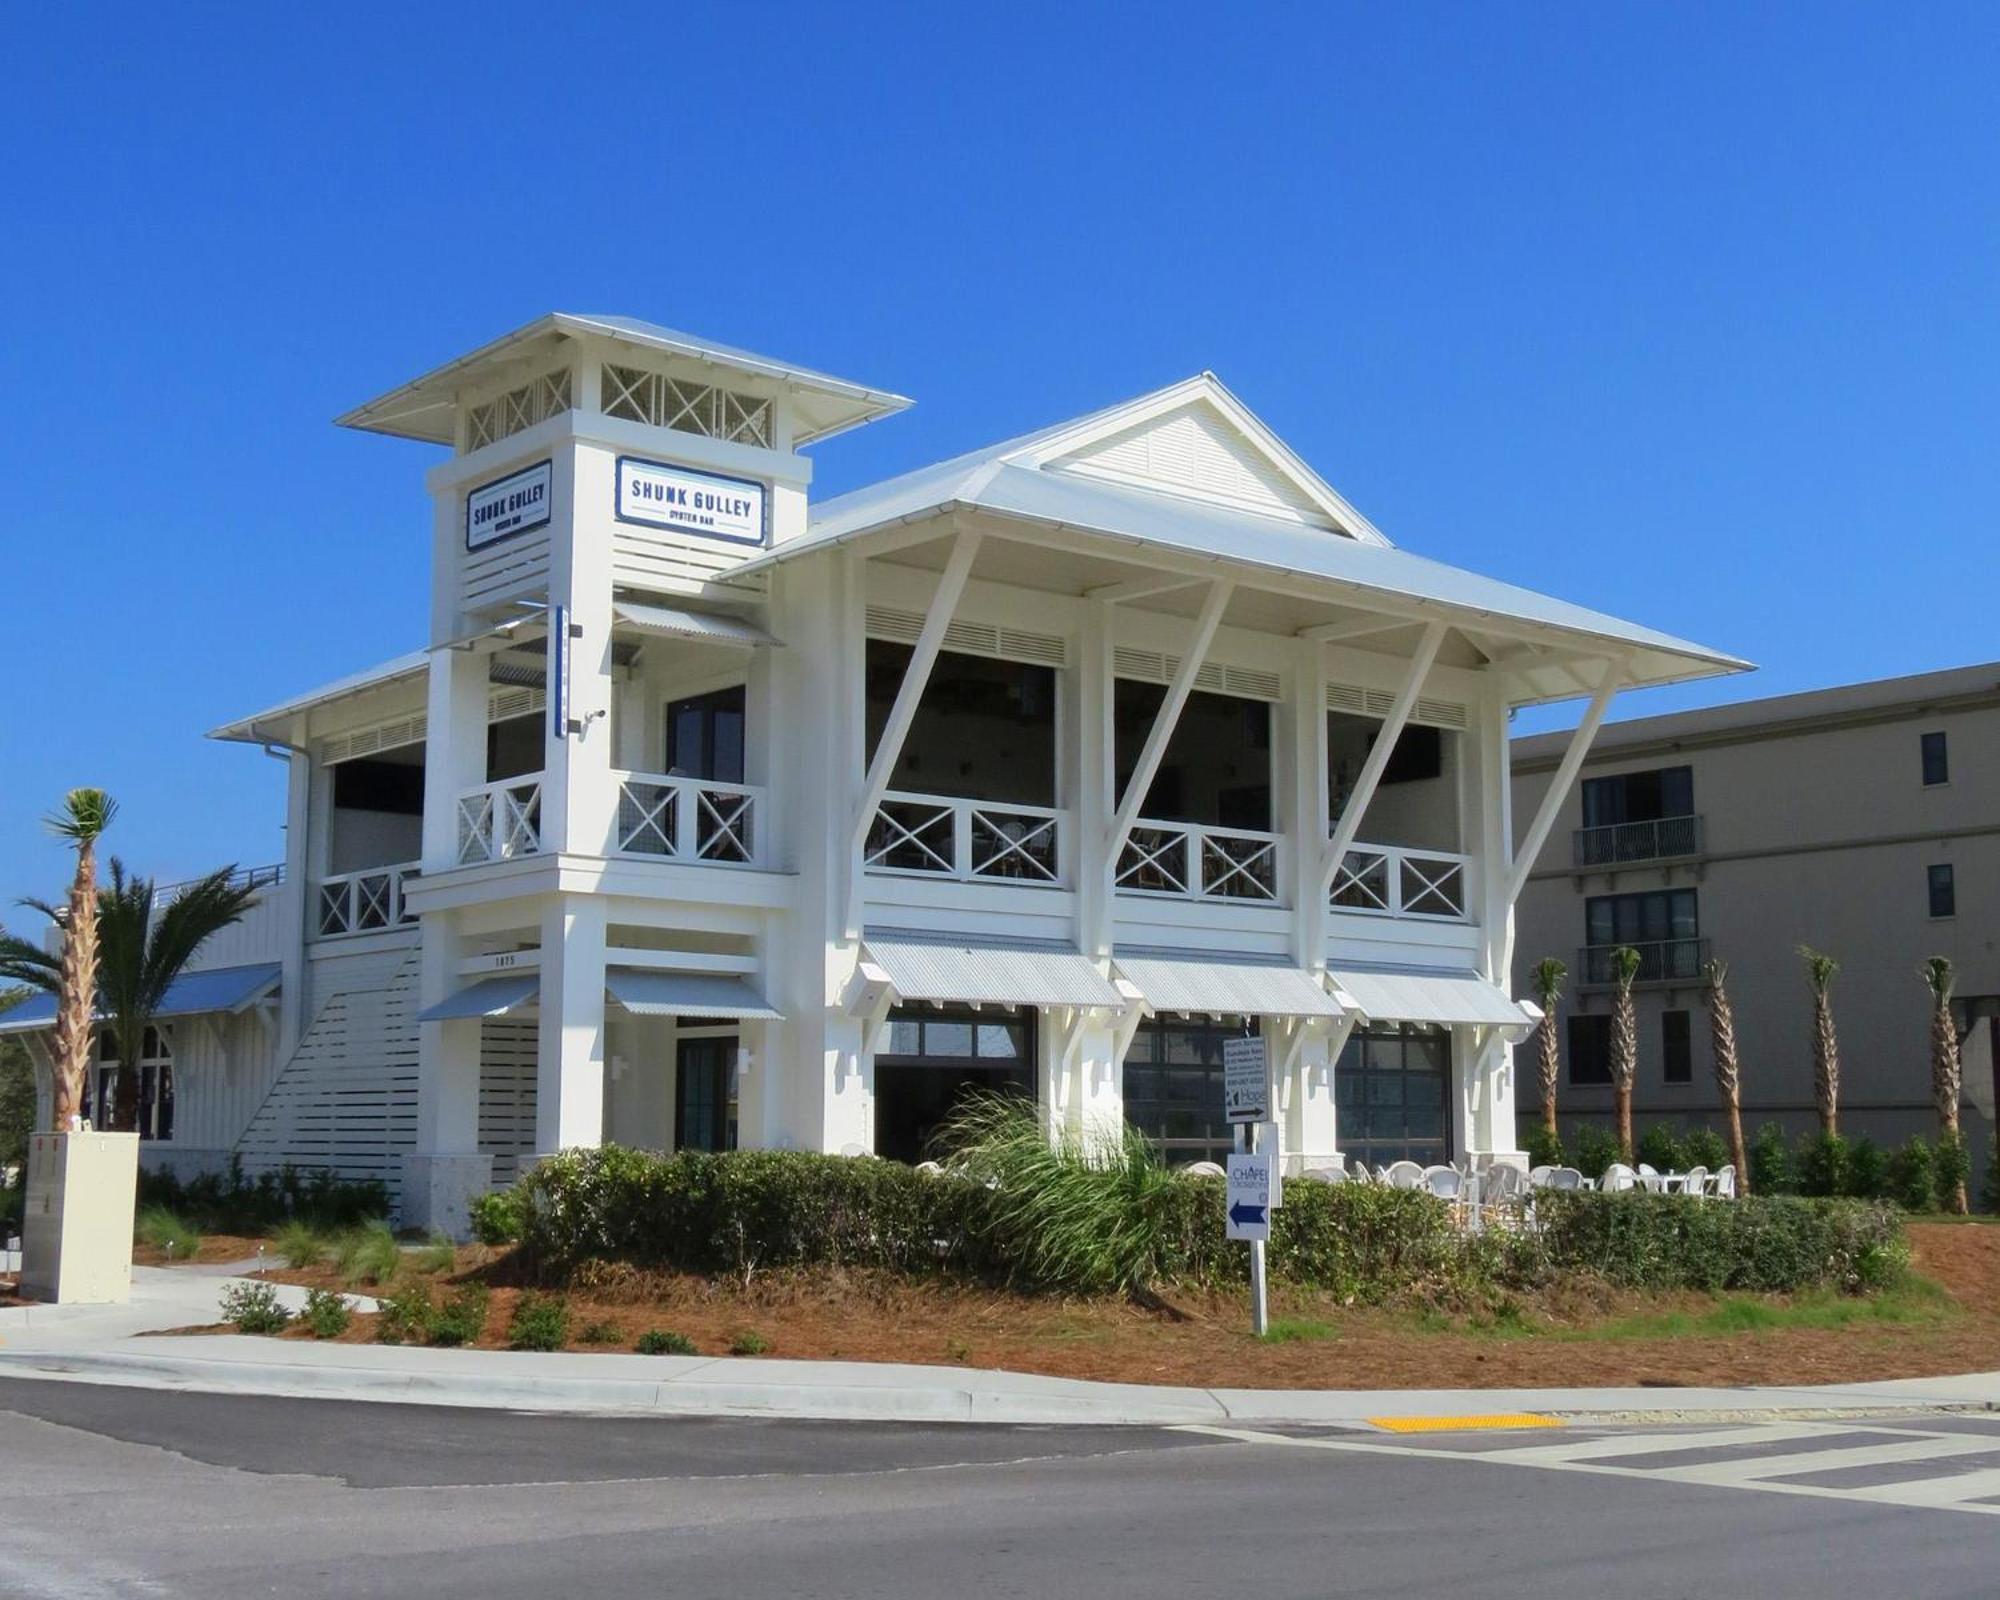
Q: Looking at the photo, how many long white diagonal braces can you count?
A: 4